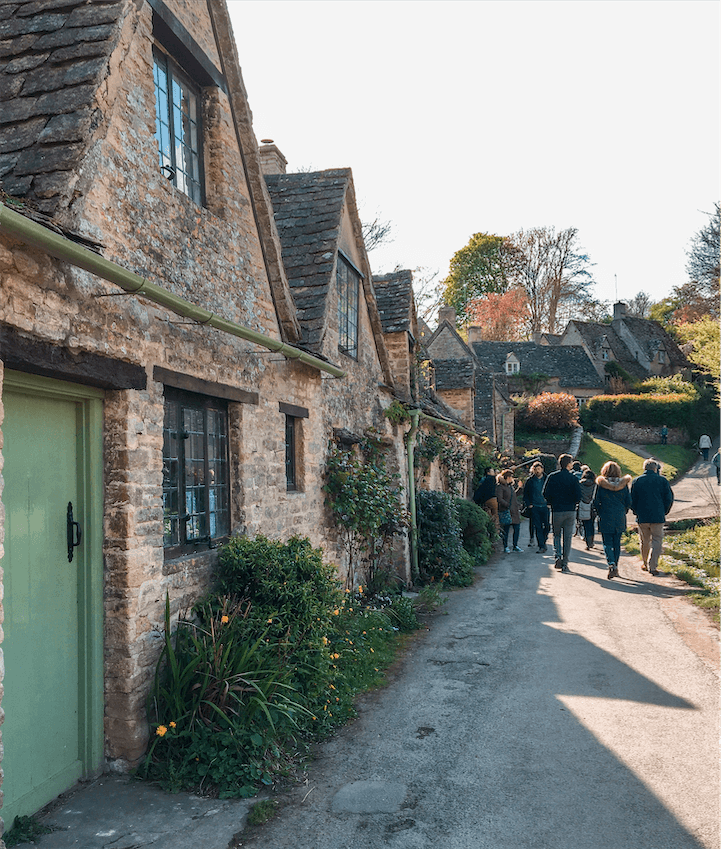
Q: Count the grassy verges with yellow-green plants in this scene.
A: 1